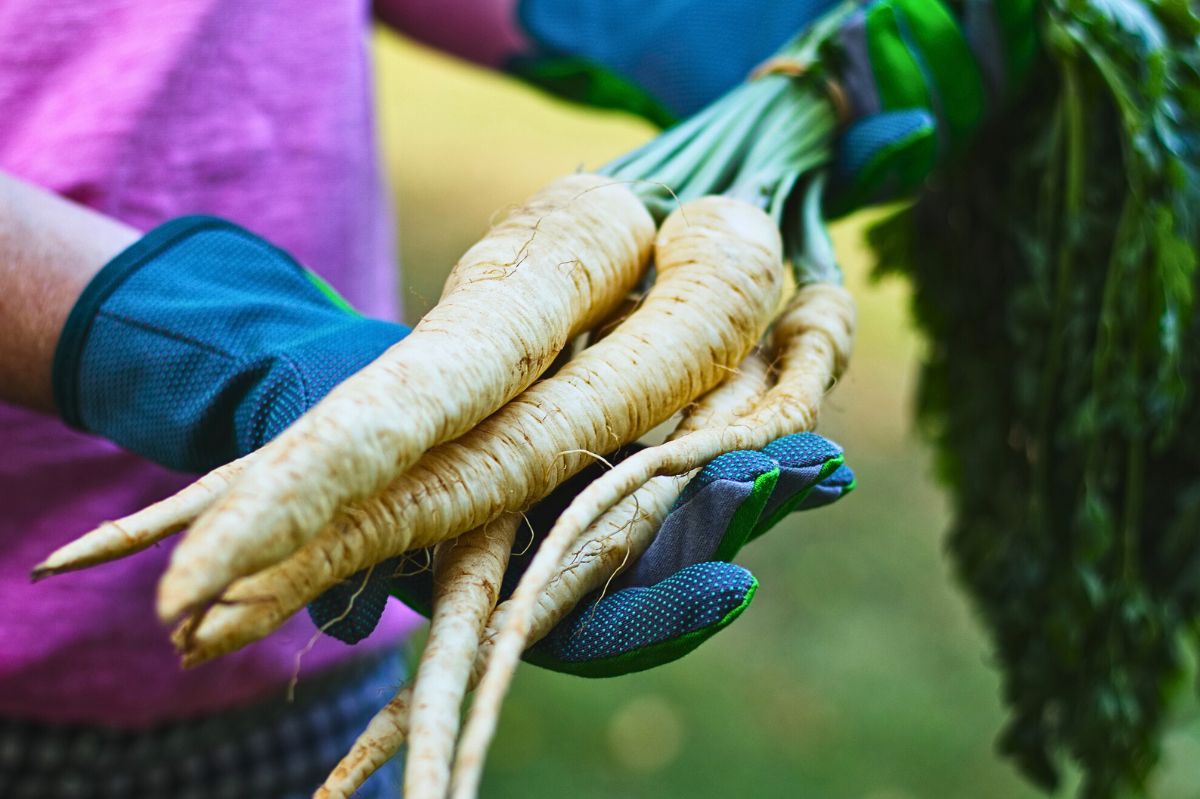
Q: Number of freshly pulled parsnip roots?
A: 6